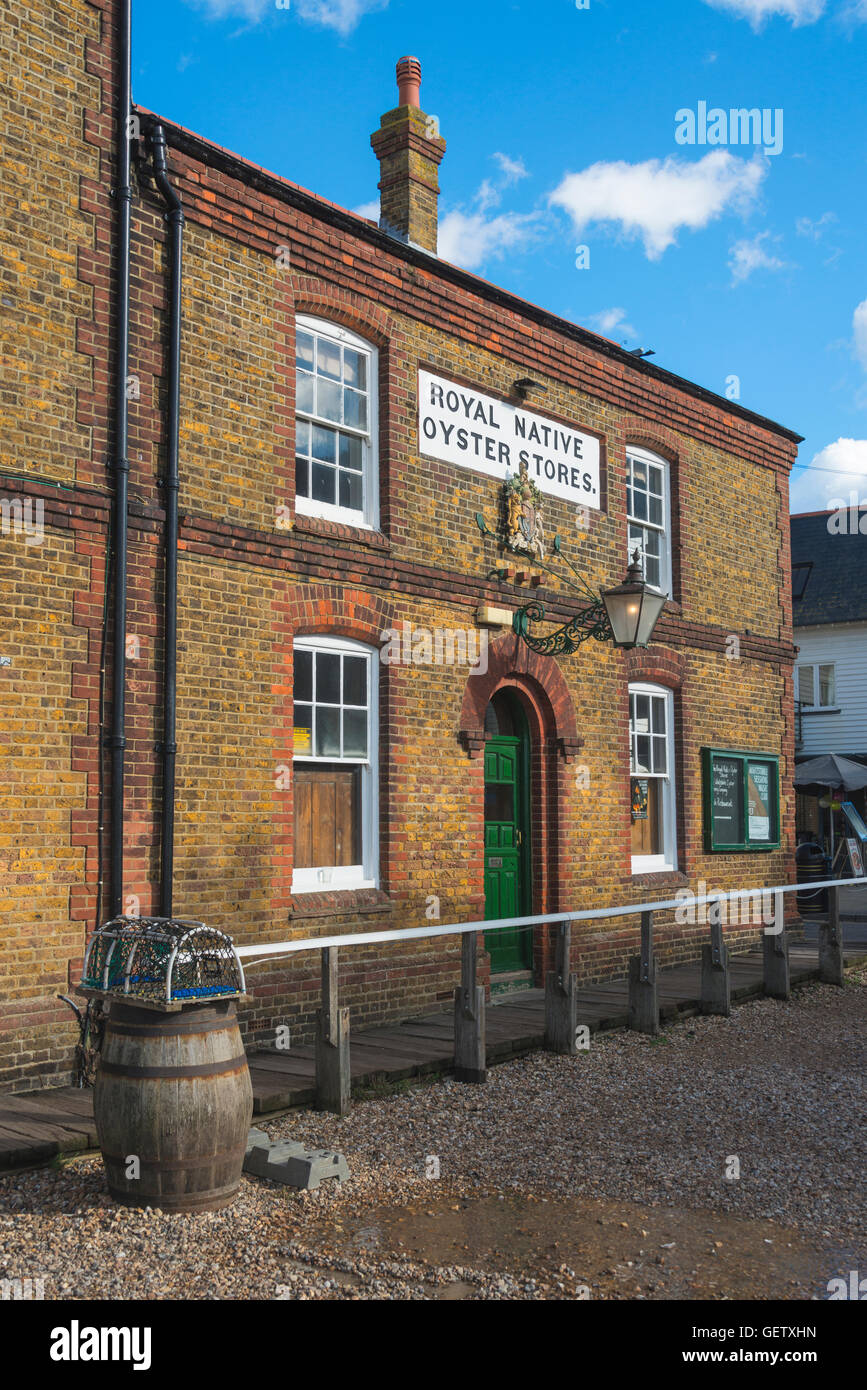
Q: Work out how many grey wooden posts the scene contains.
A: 7